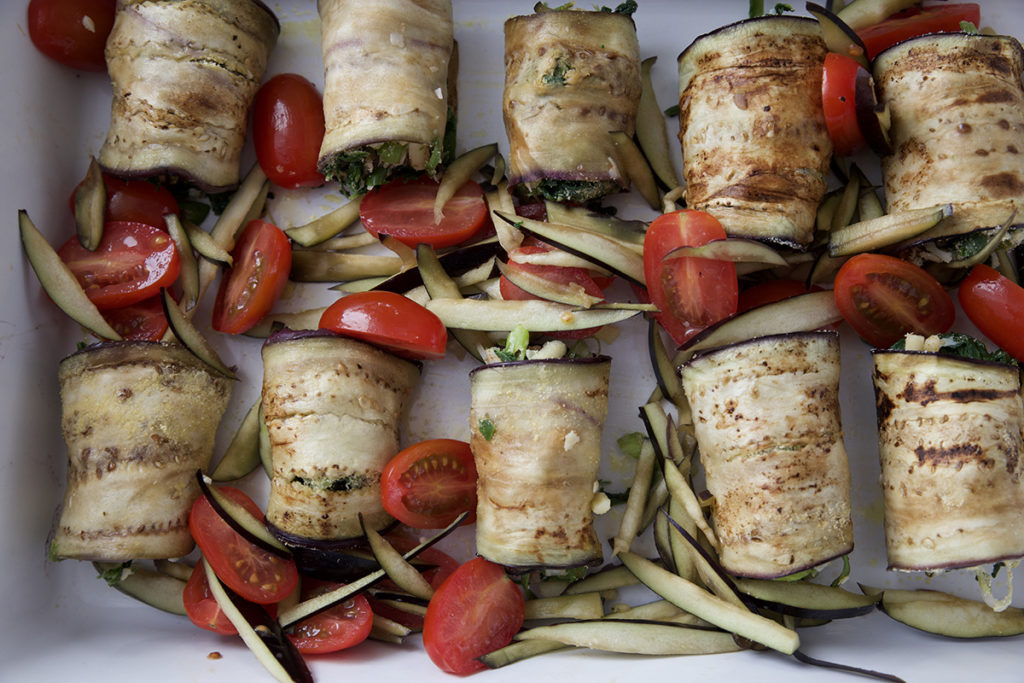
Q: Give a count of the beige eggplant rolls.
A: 10